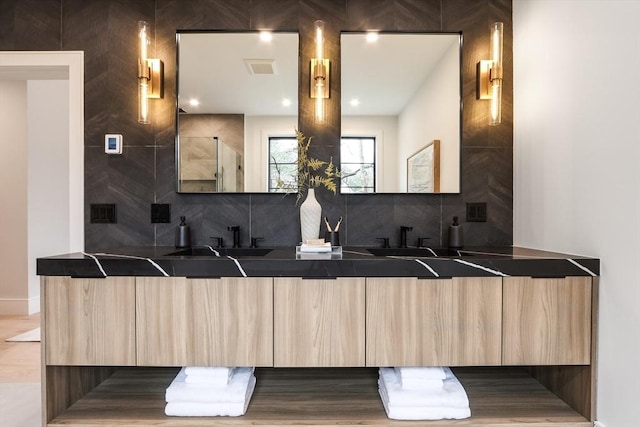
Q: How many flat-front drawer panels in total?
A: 5